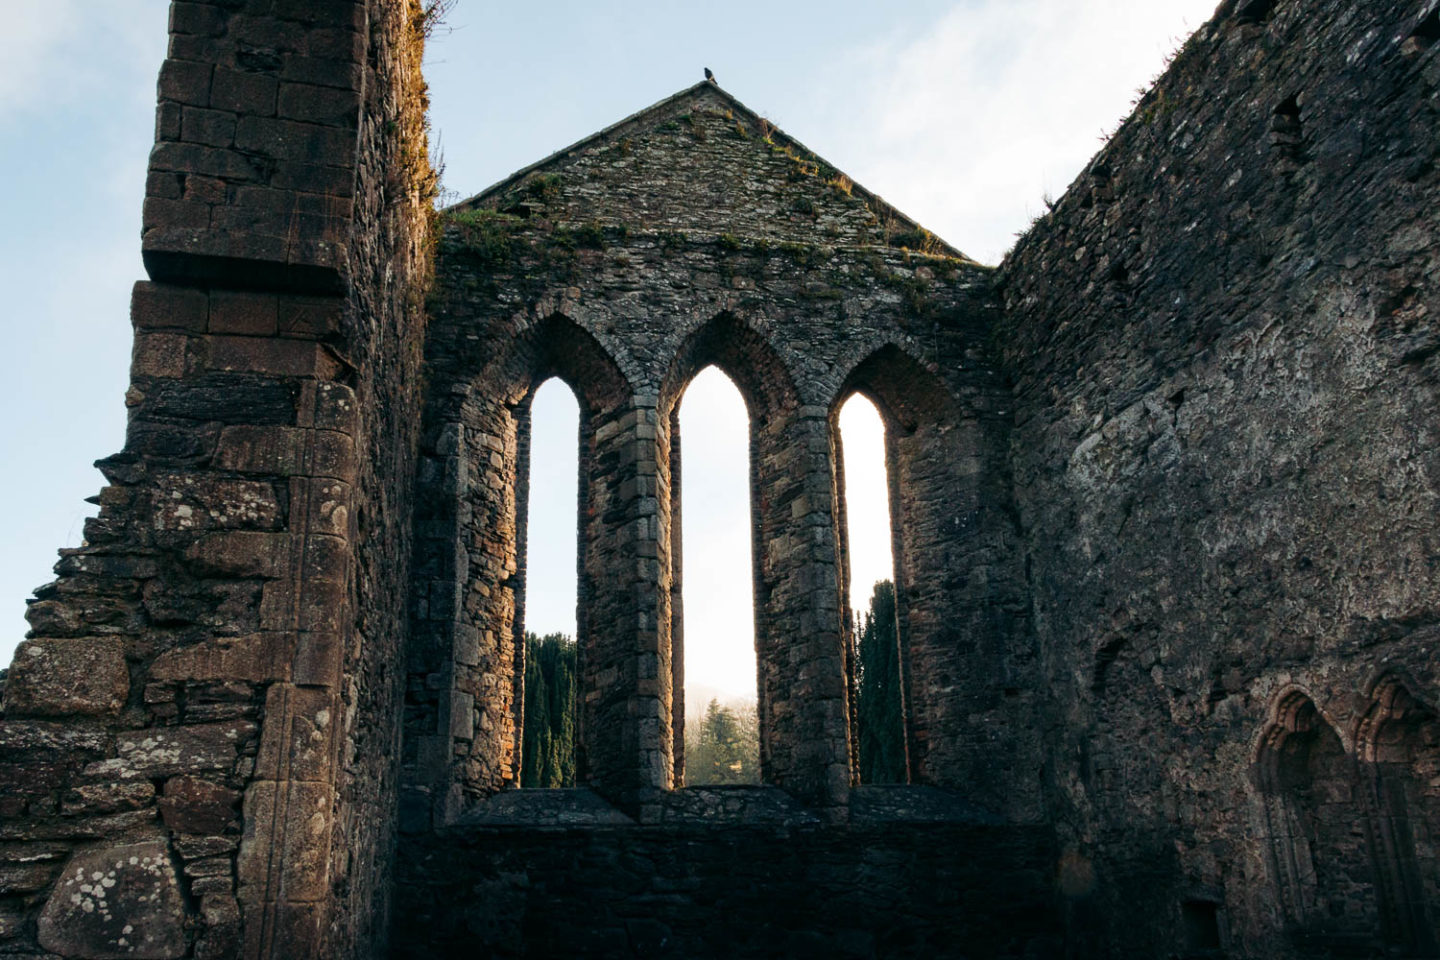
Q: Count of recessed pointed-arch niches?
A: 2